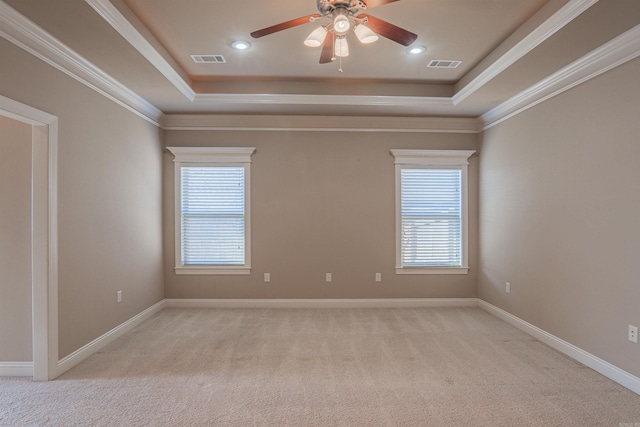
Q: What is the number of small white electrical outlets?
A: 6